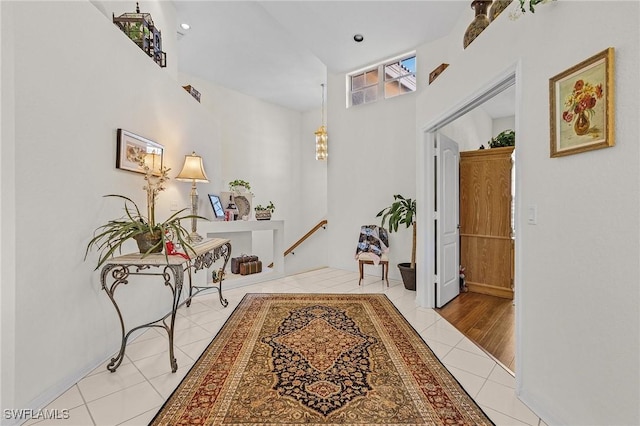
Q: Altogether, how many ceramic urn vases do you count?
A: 2